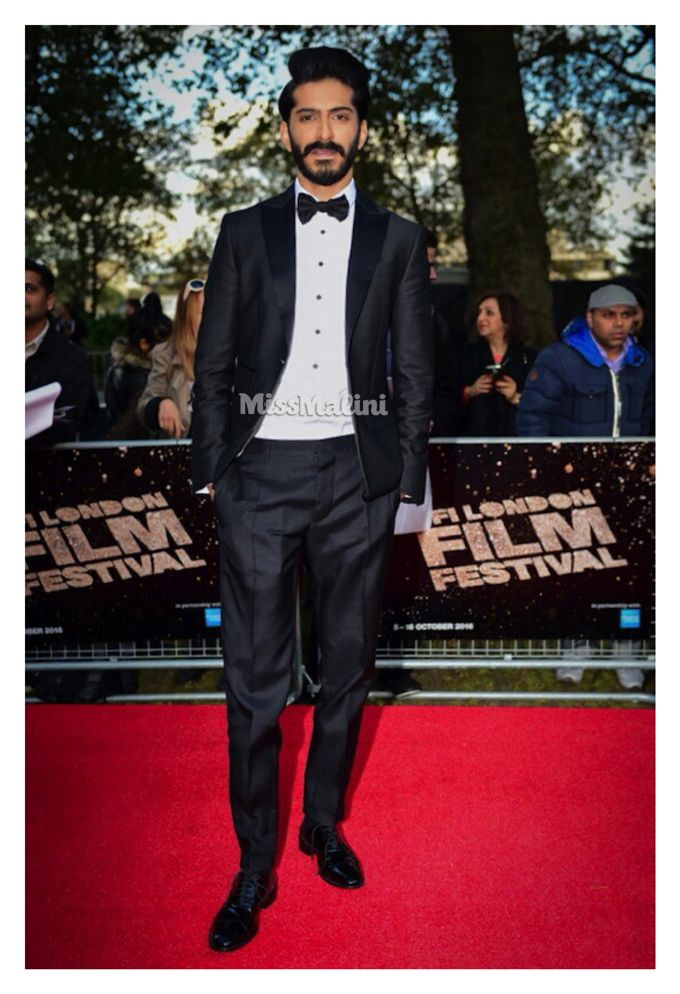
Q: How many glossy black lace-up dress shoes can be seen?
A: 2